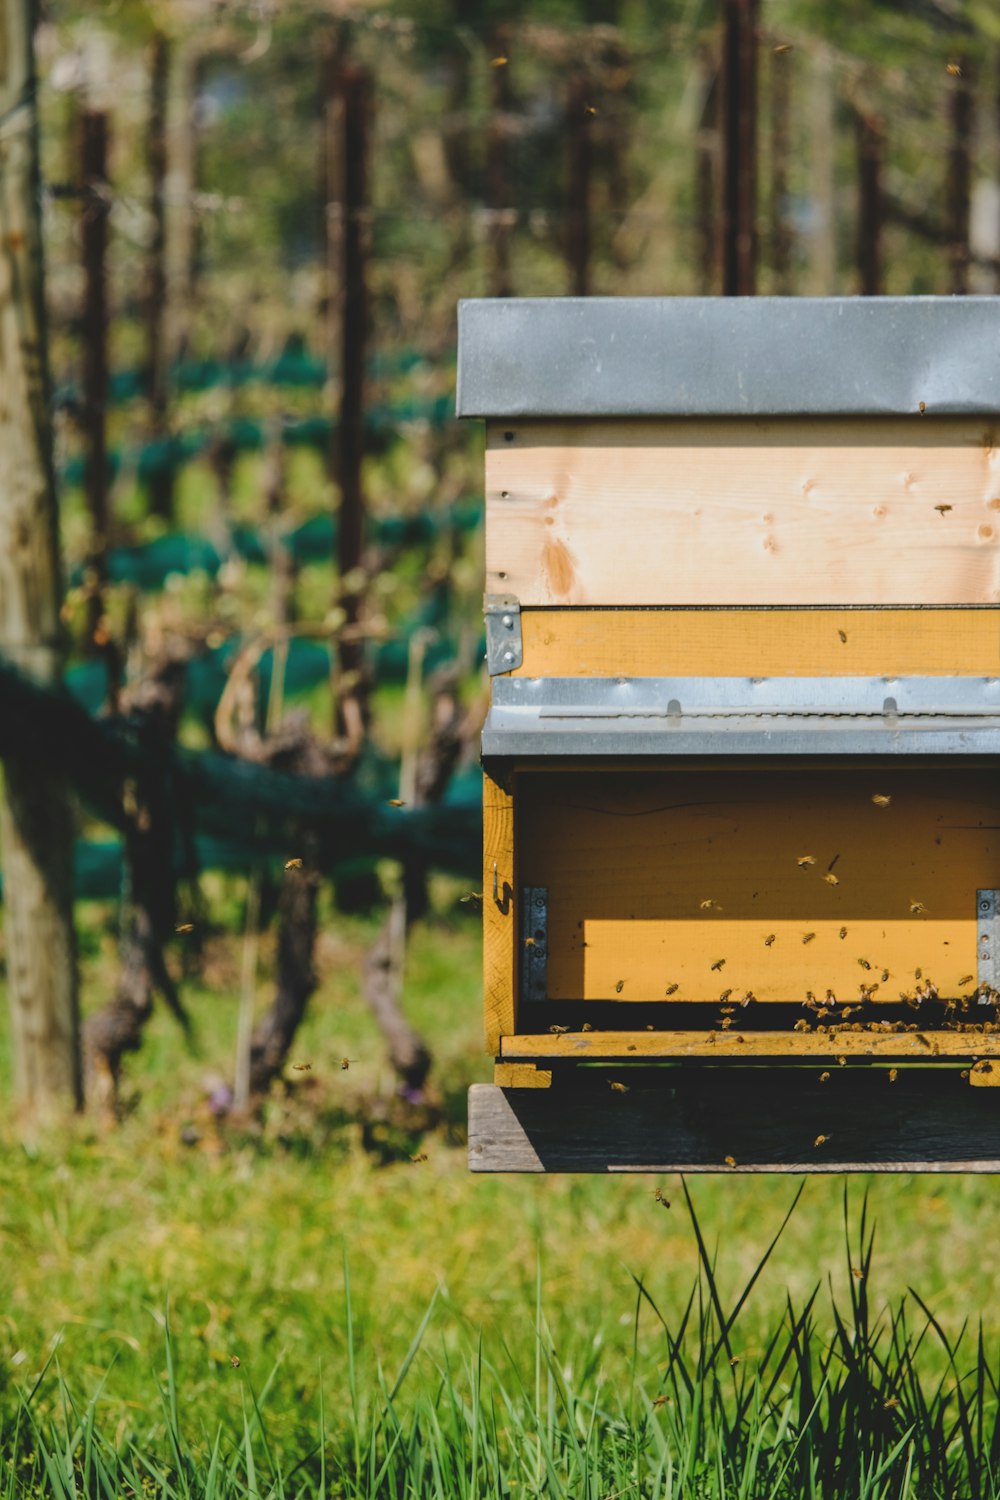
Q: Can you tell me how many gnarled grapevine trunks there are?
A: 3